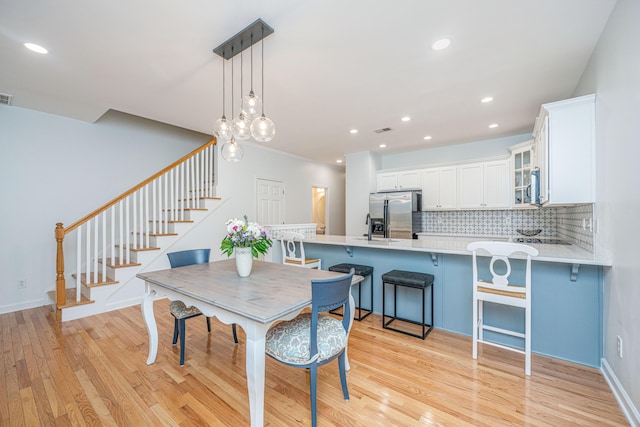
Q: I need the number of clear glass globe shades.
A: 5